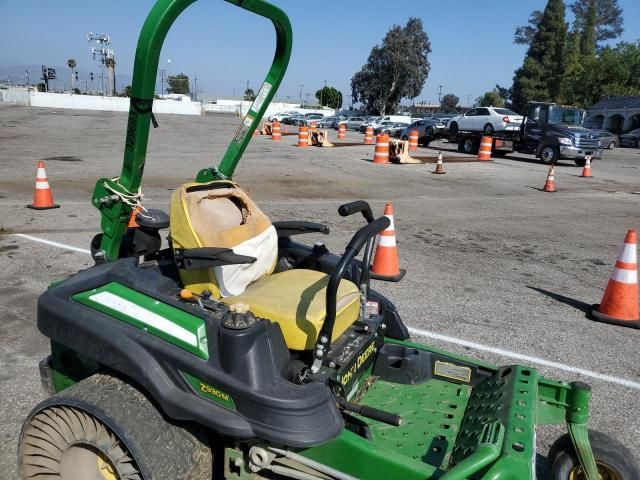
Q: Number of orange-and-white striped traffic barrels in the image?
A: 8